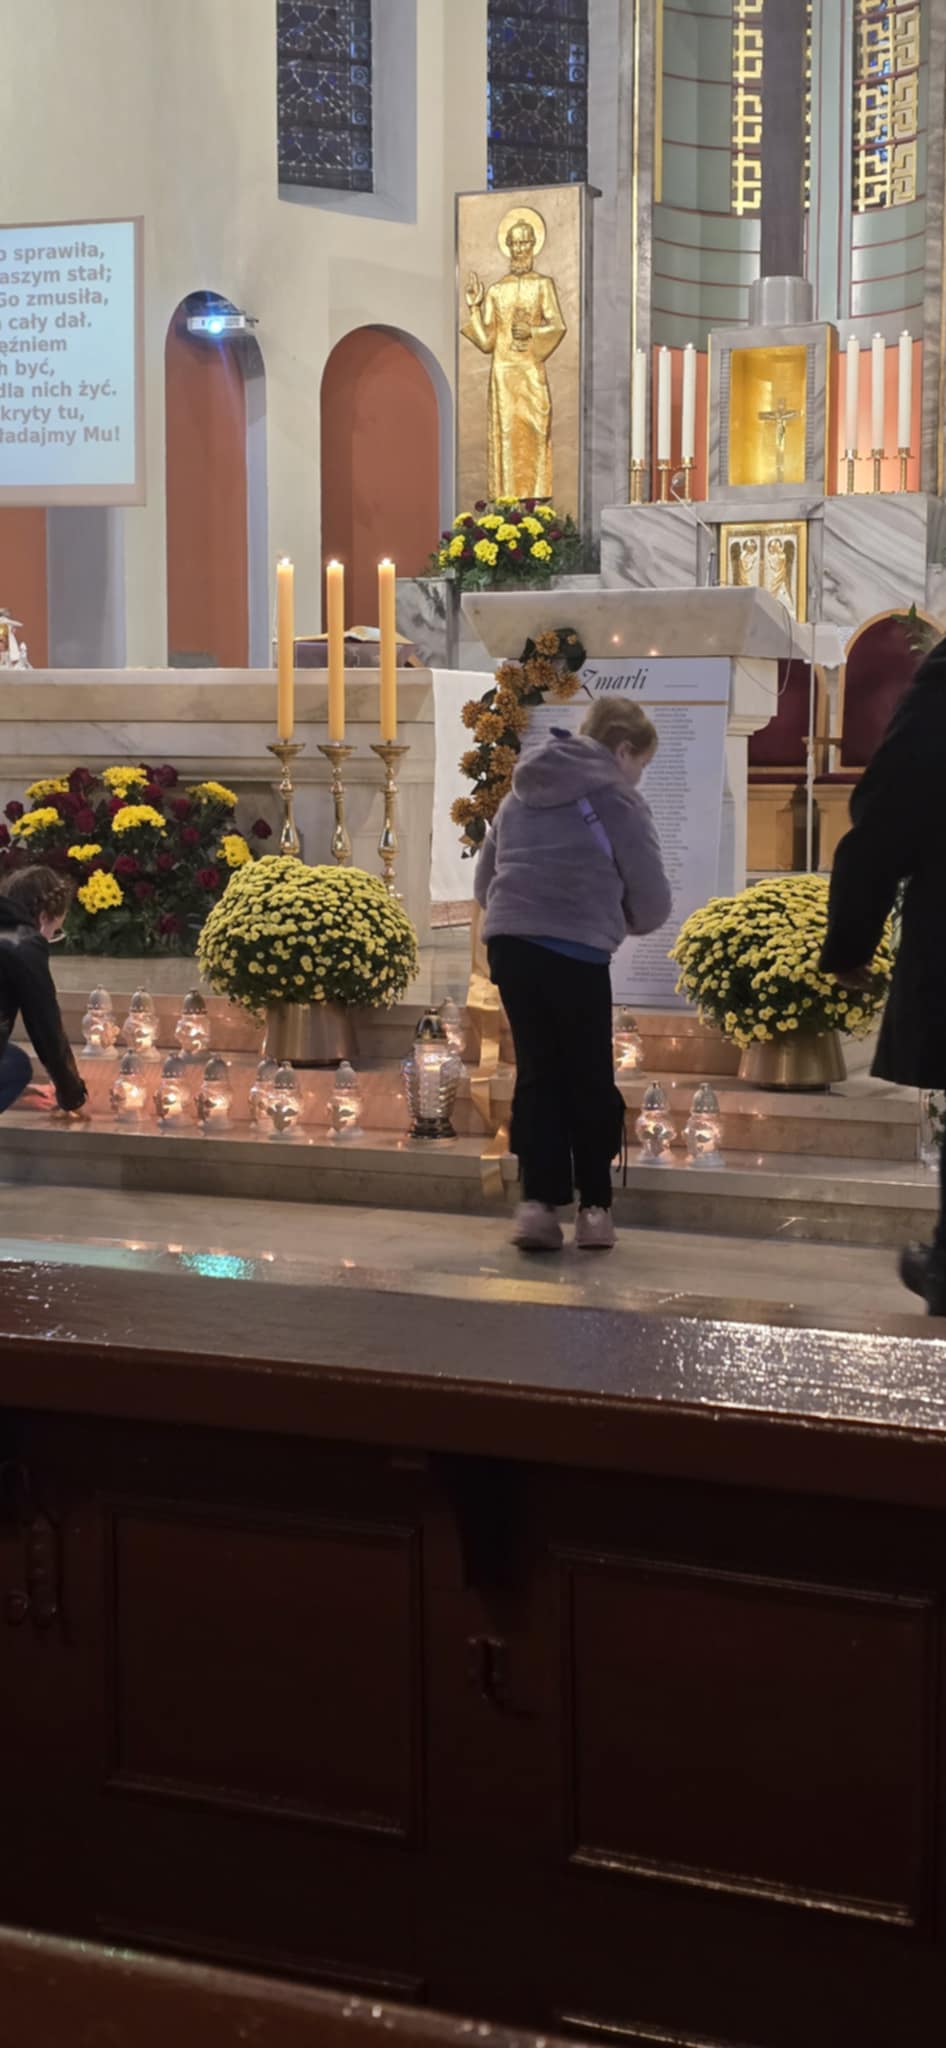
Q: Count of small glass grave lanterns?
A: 13